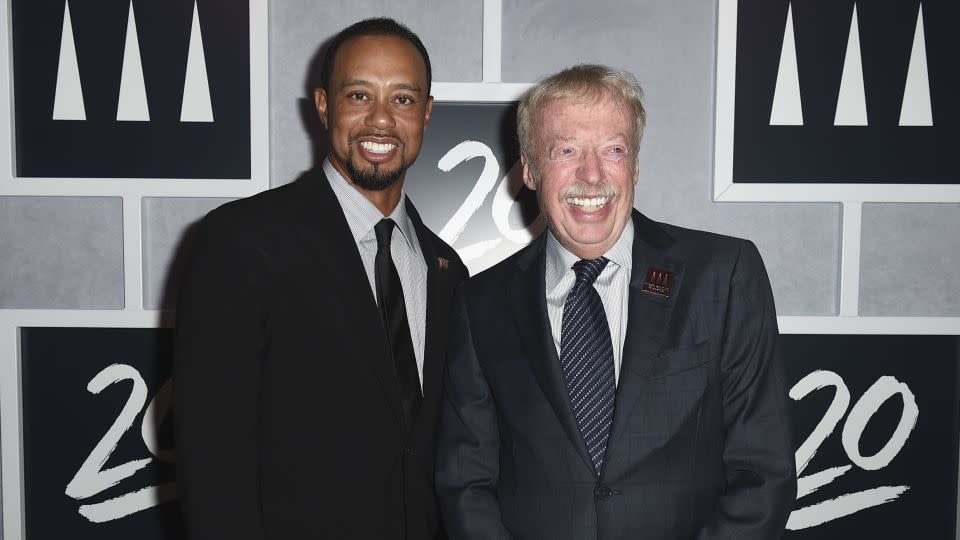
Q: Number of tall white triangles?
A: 6